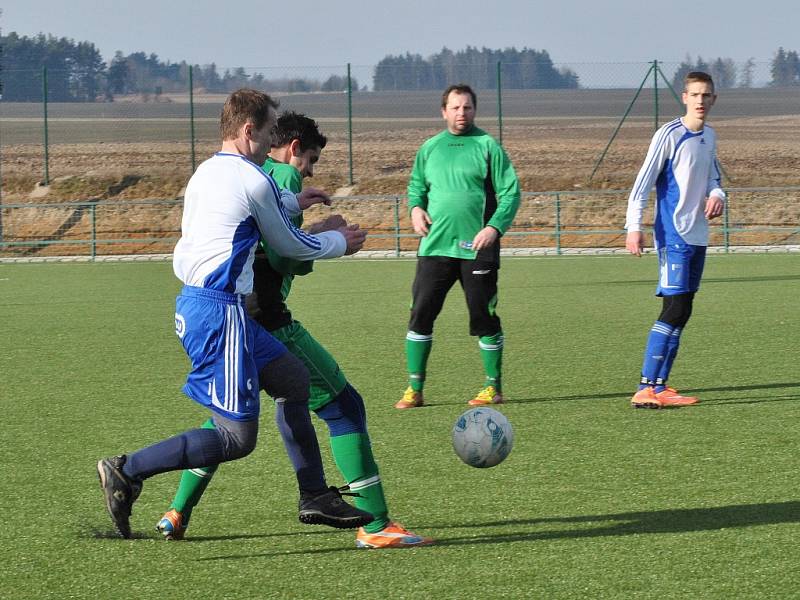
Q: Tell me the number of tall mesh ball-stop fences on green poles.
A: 1